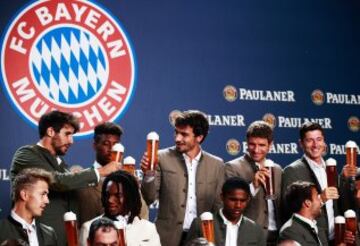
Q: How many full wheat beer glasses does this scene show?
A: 11